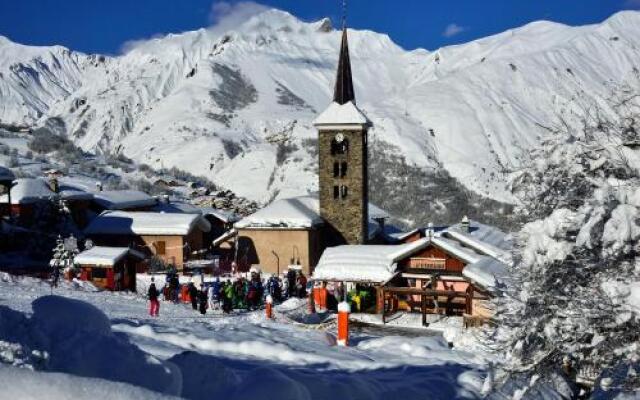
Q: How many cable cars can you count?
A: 0